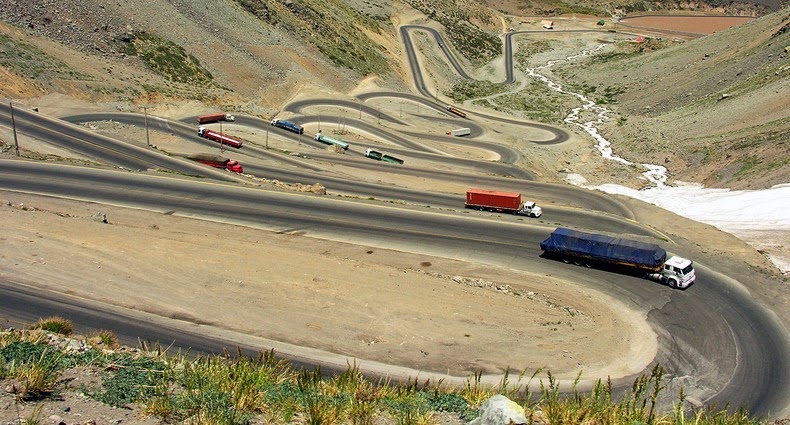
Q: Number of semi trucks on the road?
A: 10